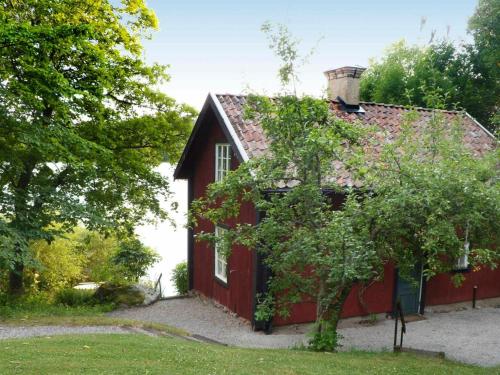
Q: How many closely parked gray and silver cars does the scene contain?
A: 0